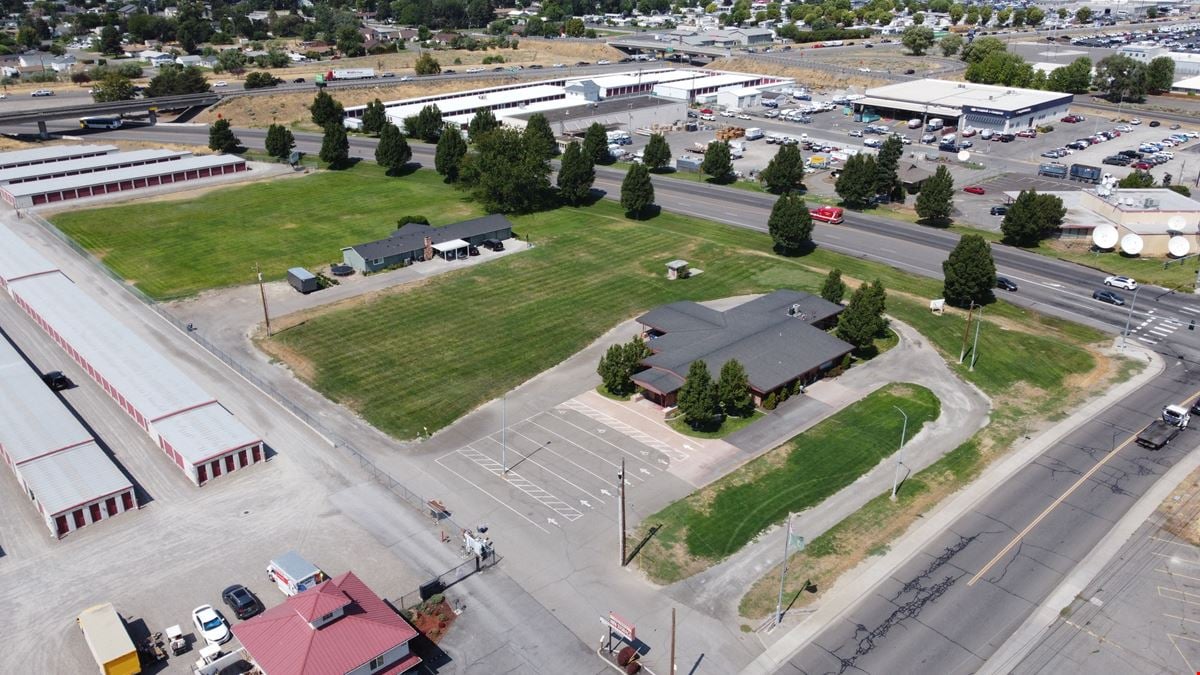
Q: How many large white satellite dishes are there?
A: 4